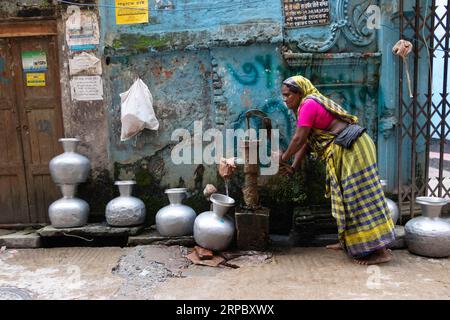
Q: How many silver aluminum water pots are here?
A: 7